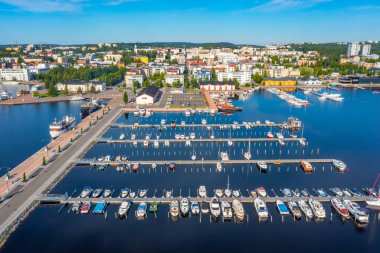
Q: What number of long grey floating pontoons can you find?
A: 4